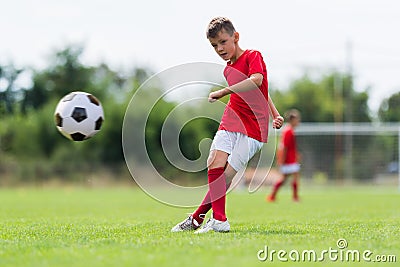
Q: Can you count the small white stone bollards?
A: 0